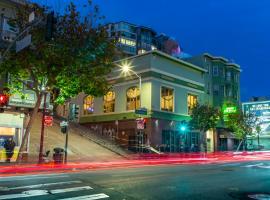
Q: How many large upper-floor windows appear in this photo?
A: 5